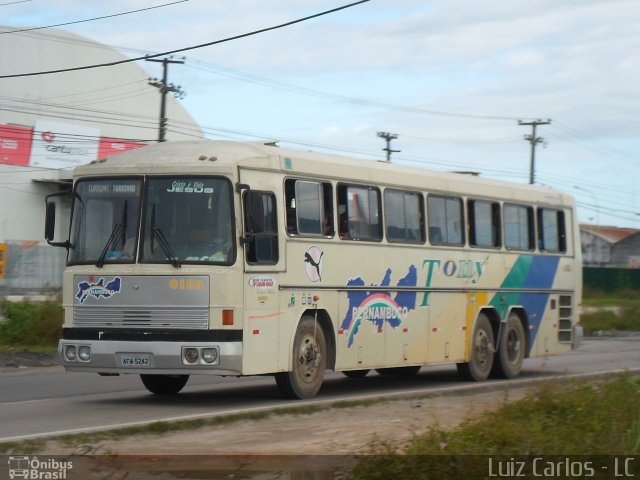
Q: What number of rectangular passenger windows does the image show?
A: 7